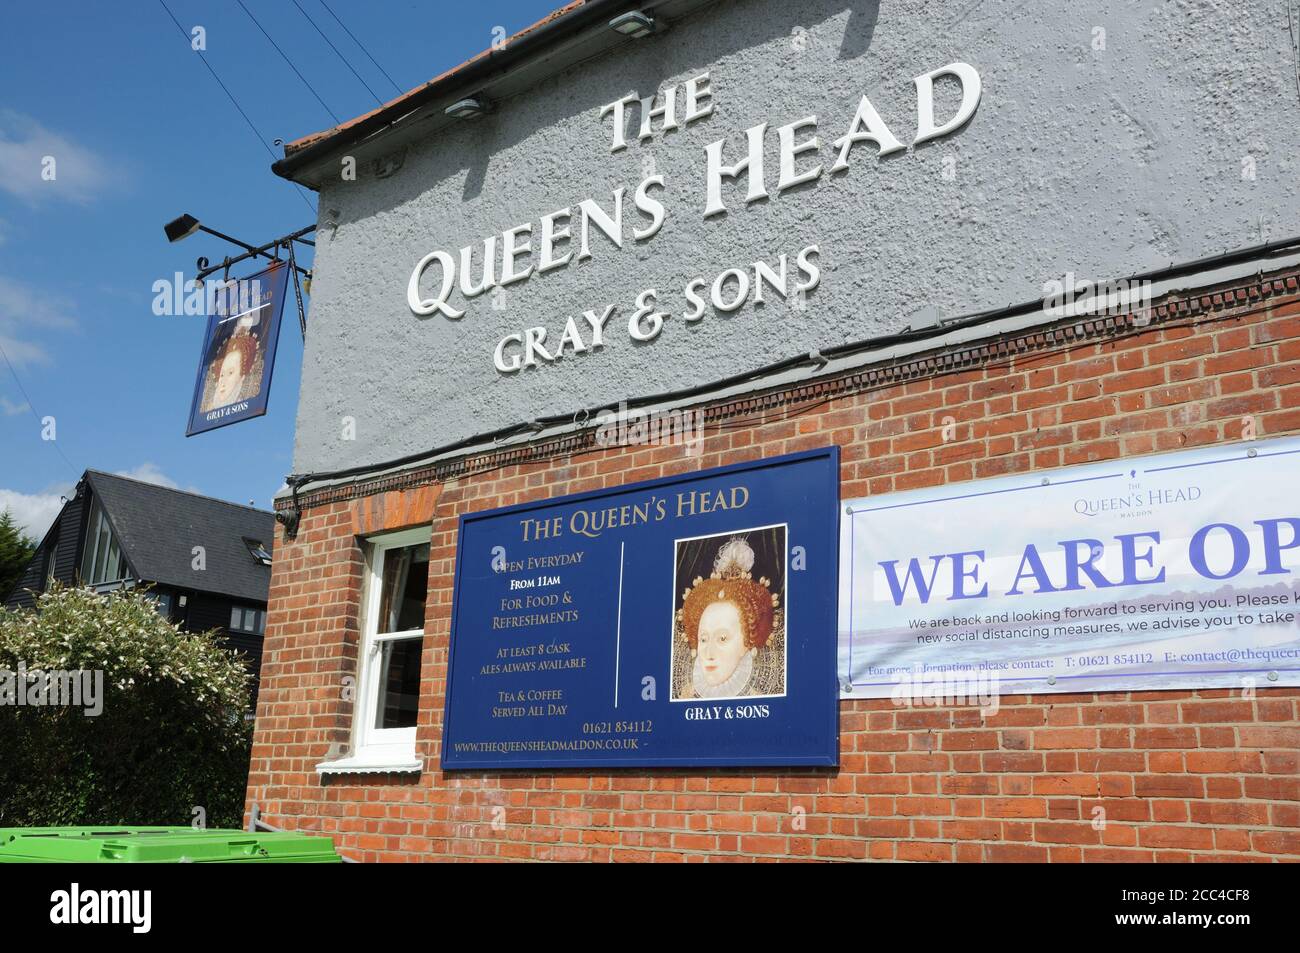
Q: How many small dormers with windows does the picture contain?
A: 1